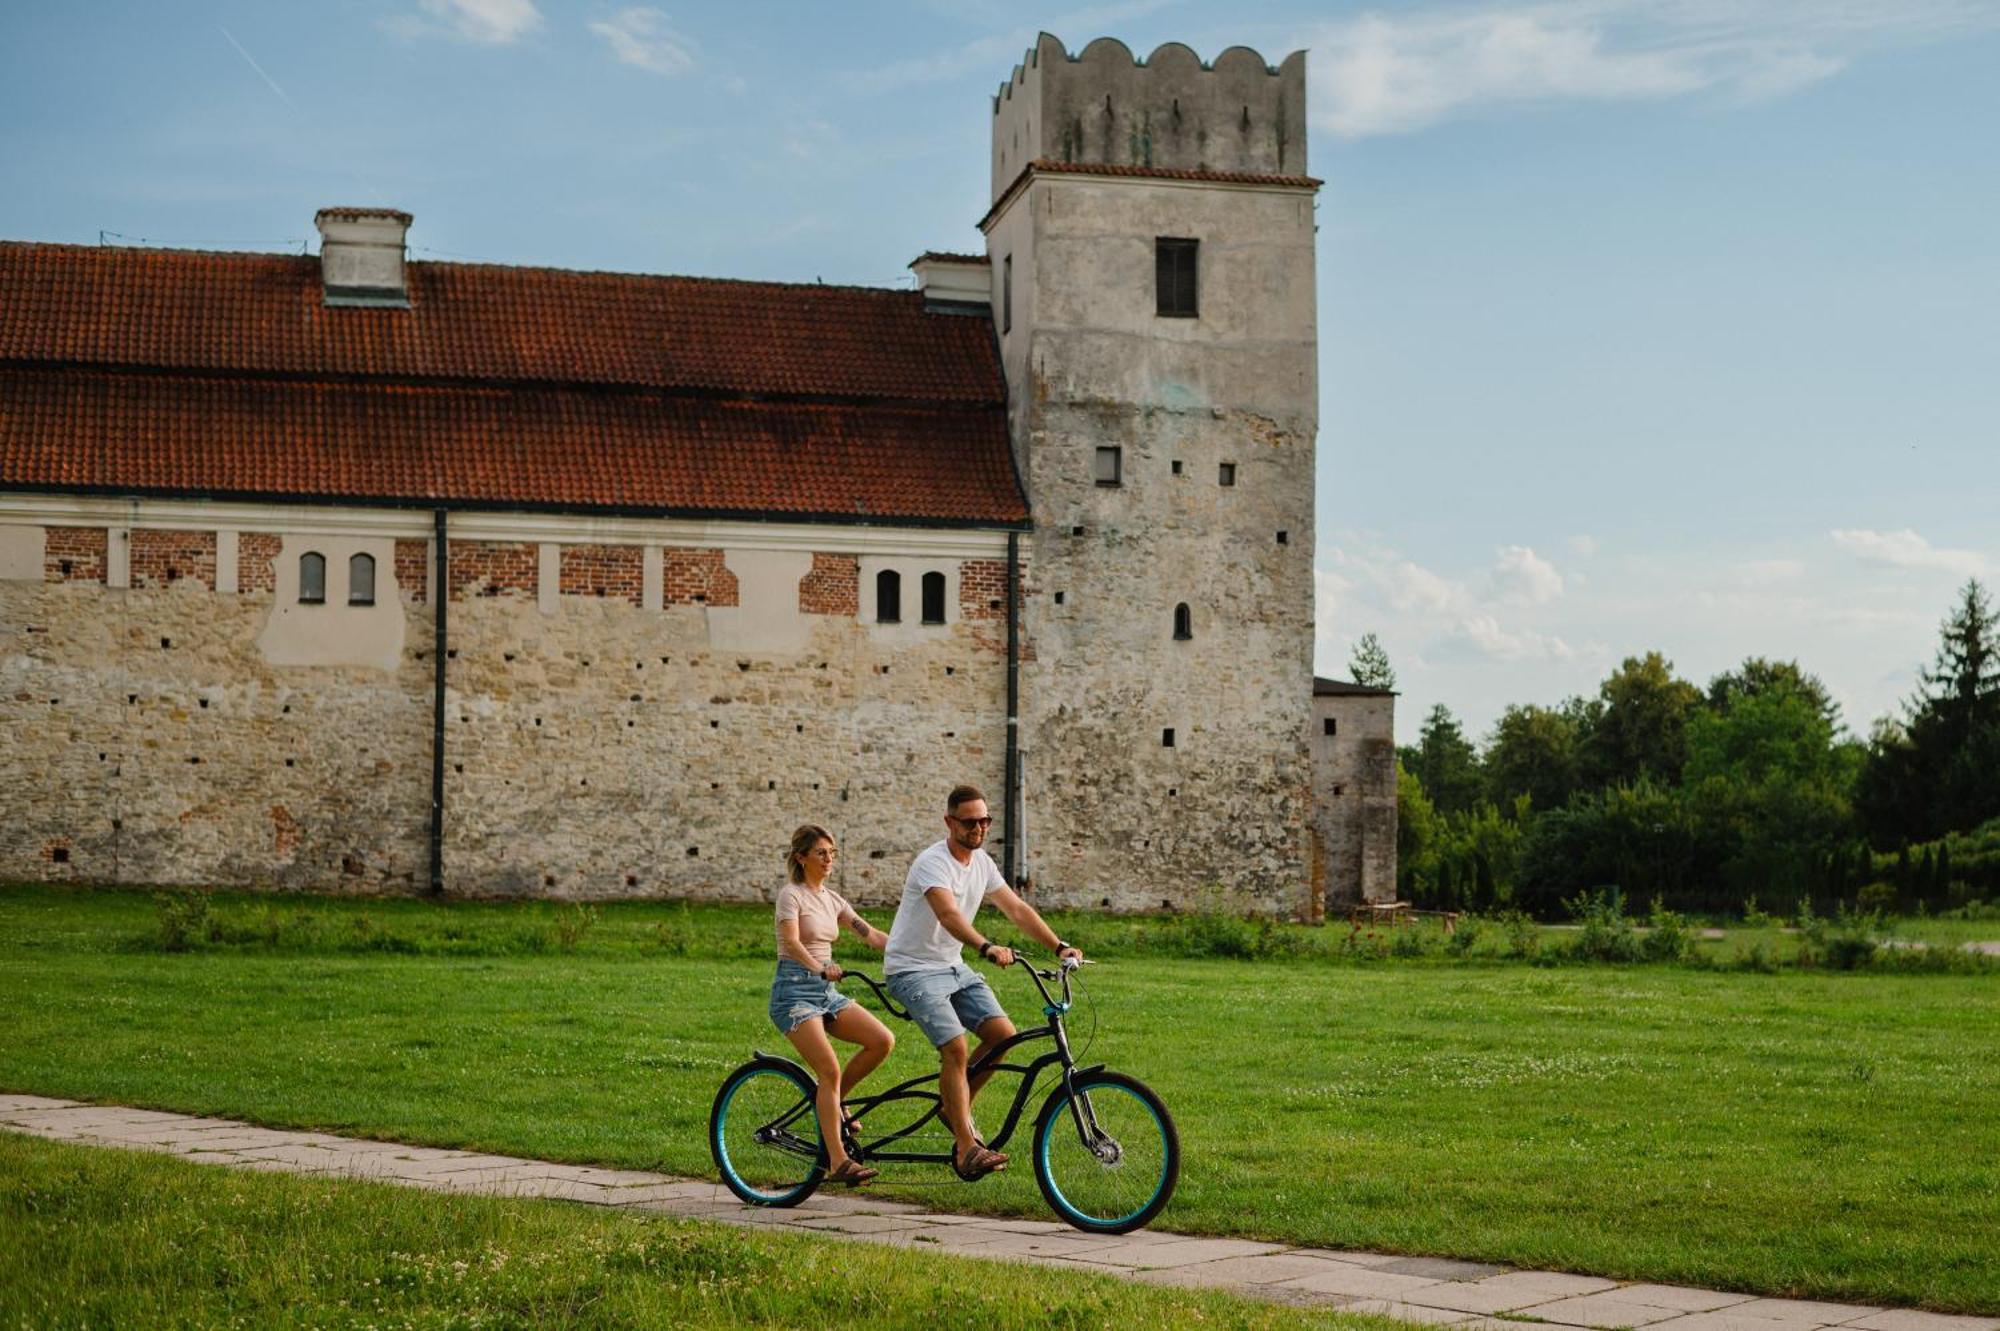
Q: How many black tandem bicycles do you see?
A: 1